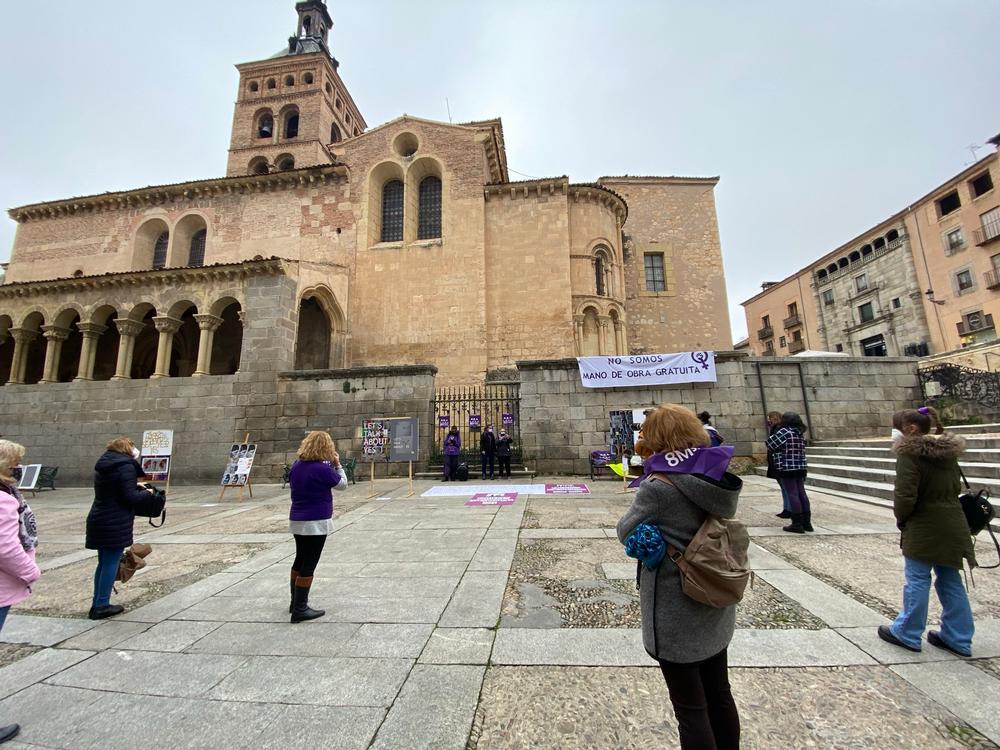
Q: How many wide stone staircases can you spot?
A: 1